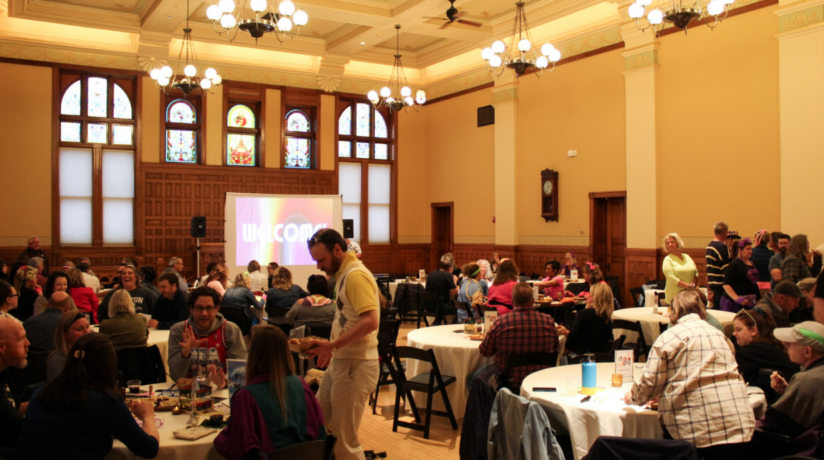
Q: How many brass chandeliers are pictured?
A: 5